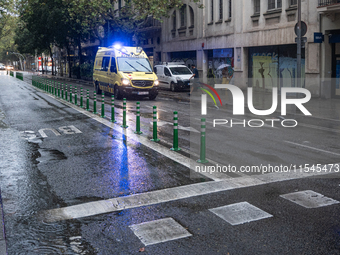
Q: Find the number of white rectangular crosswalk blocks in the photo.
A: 3